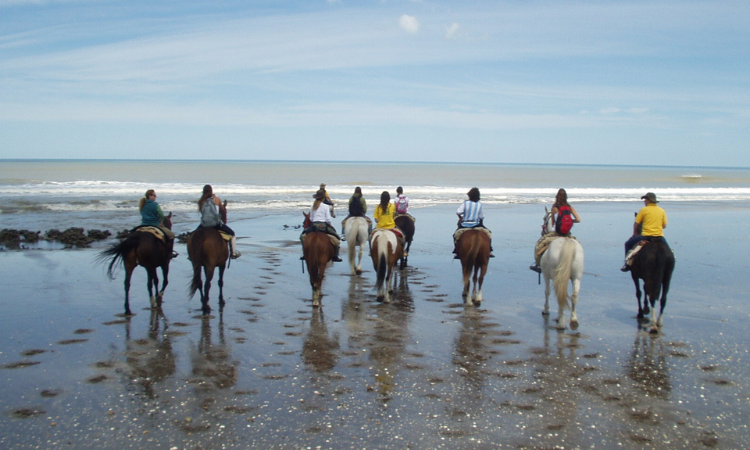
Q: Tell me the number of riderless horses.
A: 0